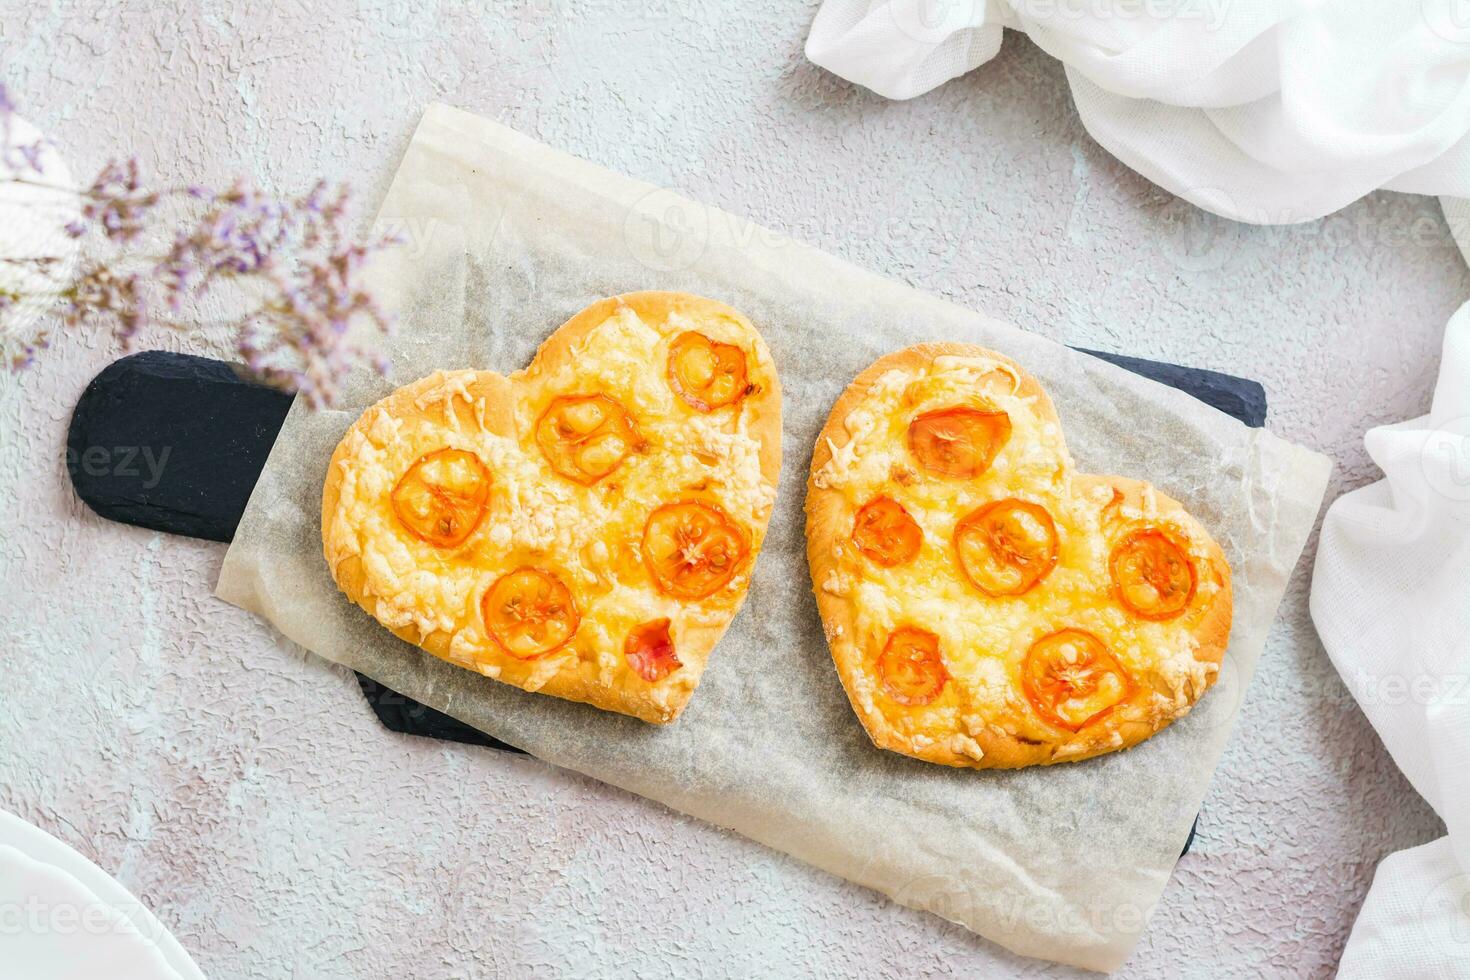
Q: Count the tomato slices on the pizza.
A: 12